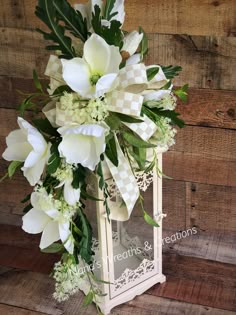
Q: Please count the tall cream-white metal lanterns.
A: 1